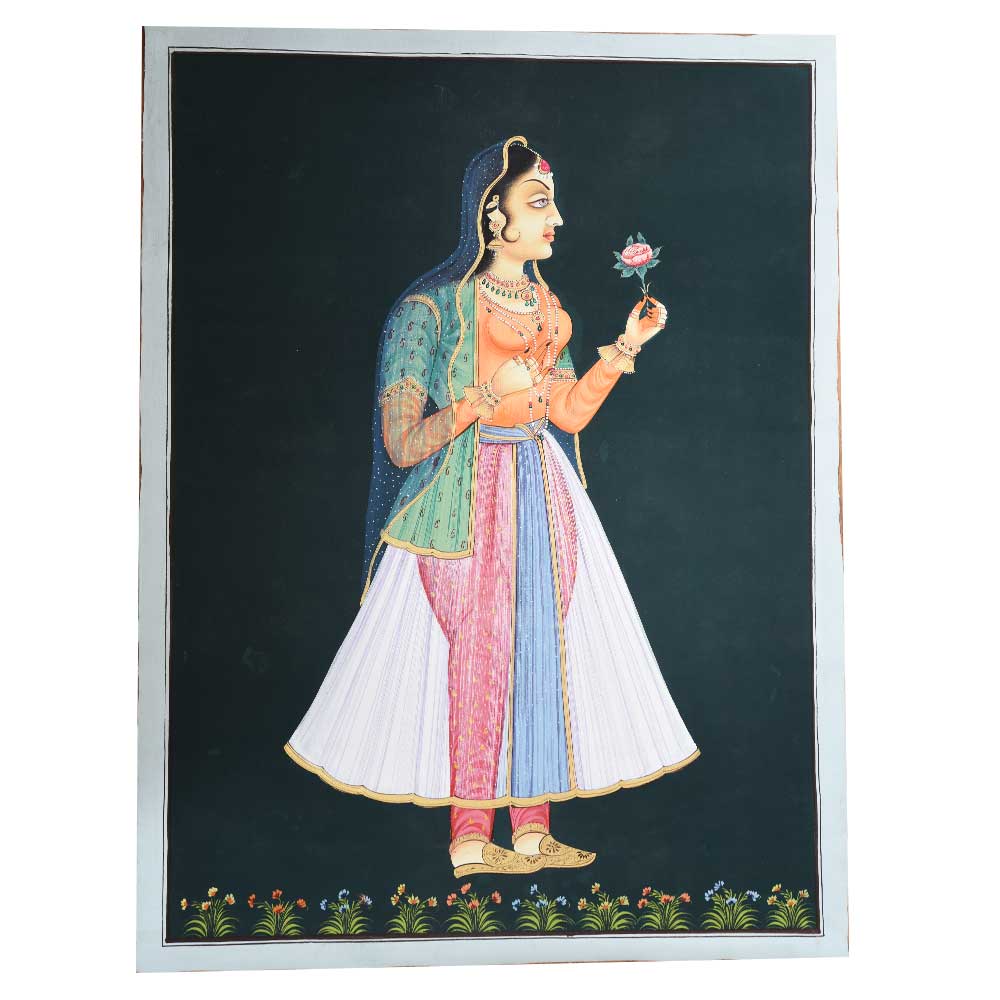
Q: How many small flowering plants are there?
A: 10